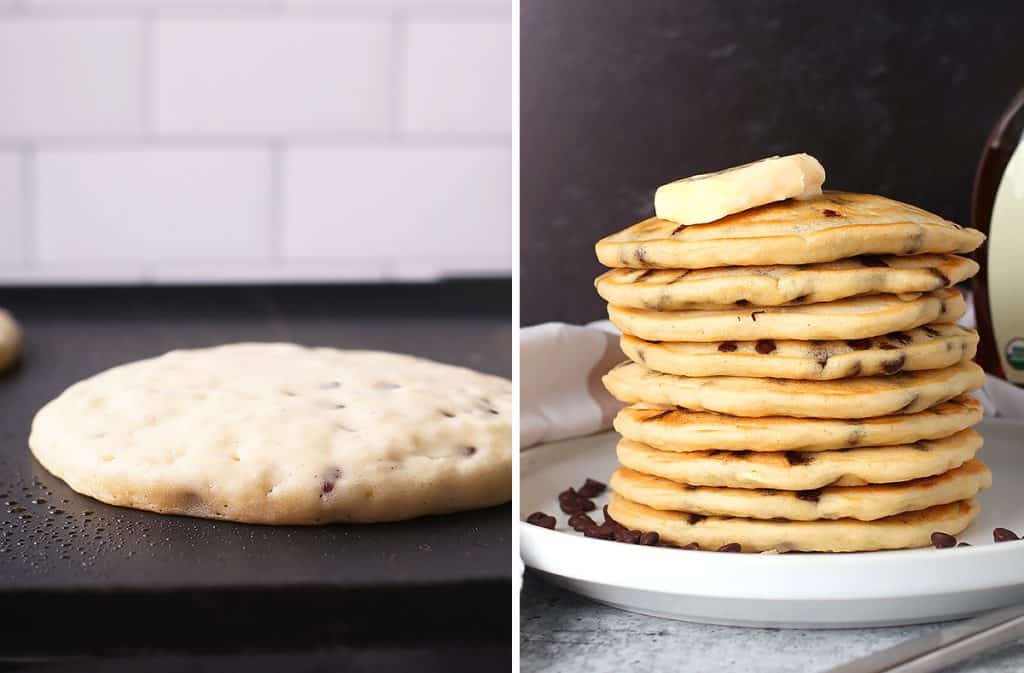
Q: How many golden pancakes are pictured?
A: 9